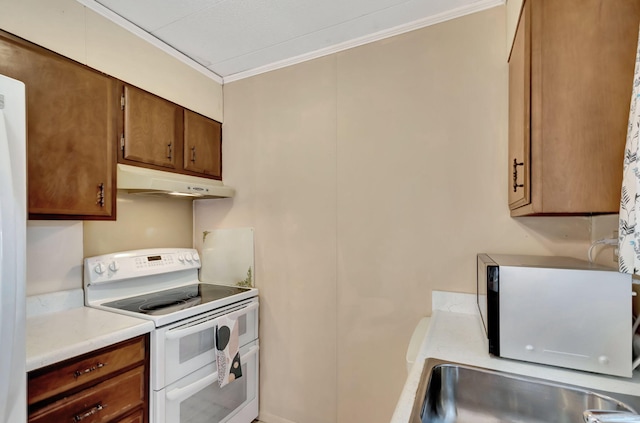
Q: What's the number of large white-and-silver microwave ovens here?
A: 1